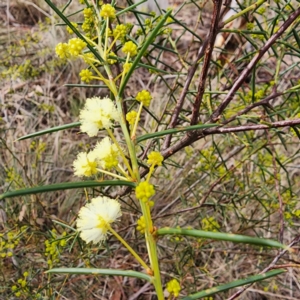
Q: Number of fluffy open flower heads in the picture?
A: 4